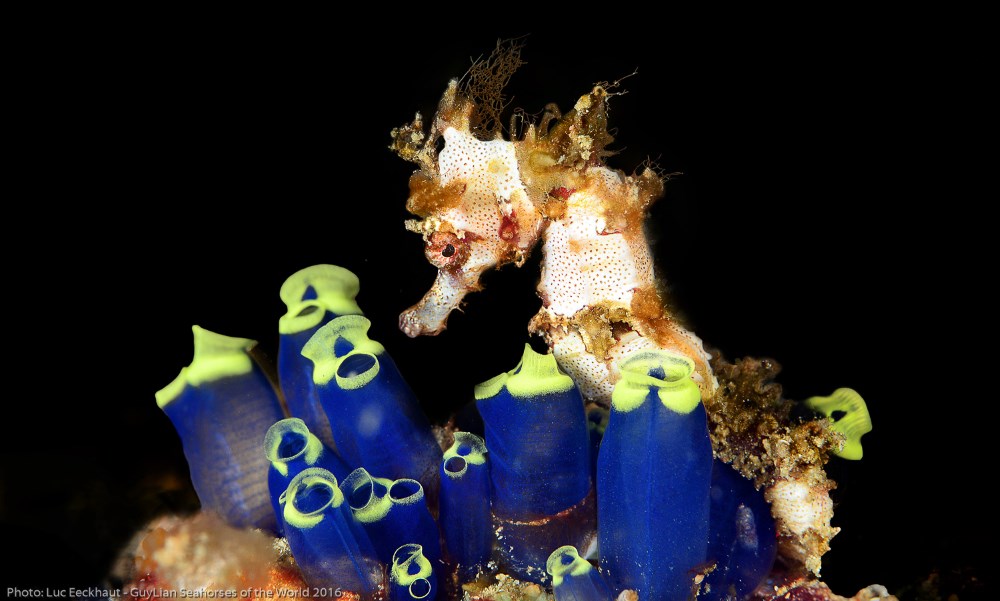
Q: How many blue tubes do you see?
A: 12